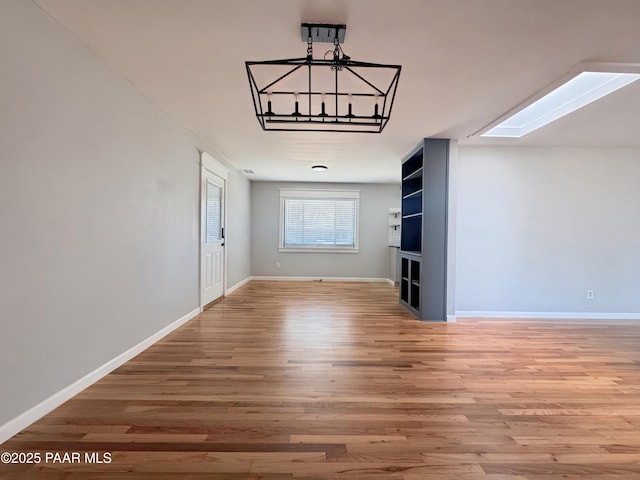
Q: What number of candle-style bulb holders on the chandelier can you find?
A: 5